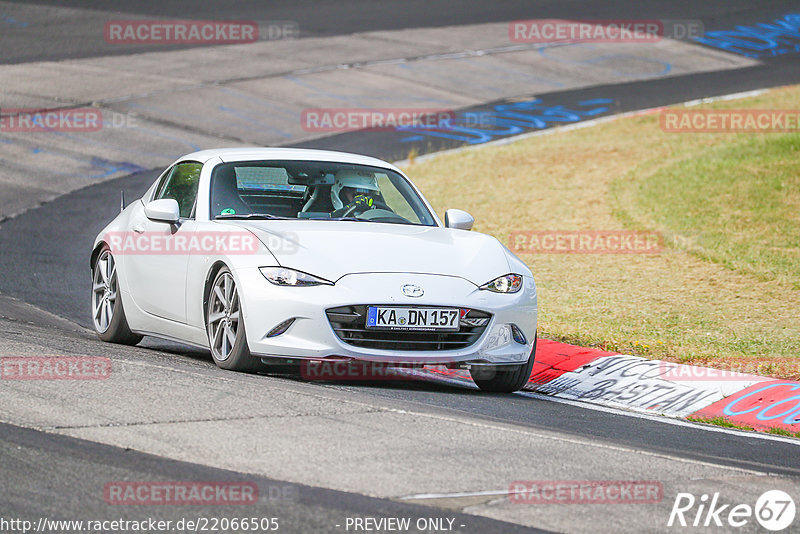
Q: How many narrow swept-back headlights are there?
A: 2